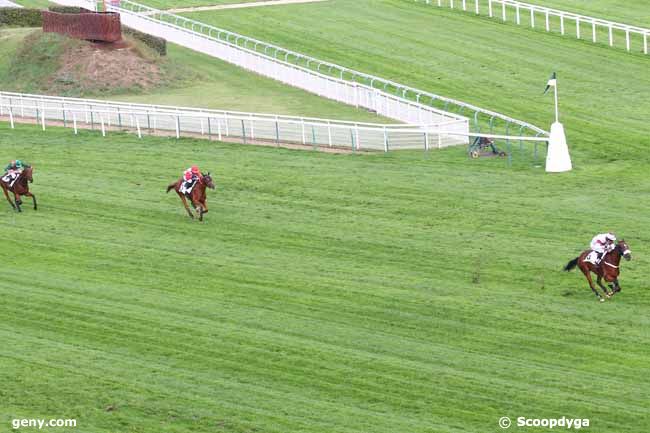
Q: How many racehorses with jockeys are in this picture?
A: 3